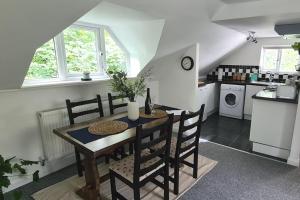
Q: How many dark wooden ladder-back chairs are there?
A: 4